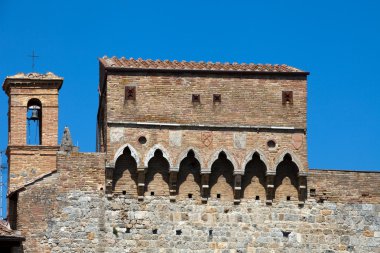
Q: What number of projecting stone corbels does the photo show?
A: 7